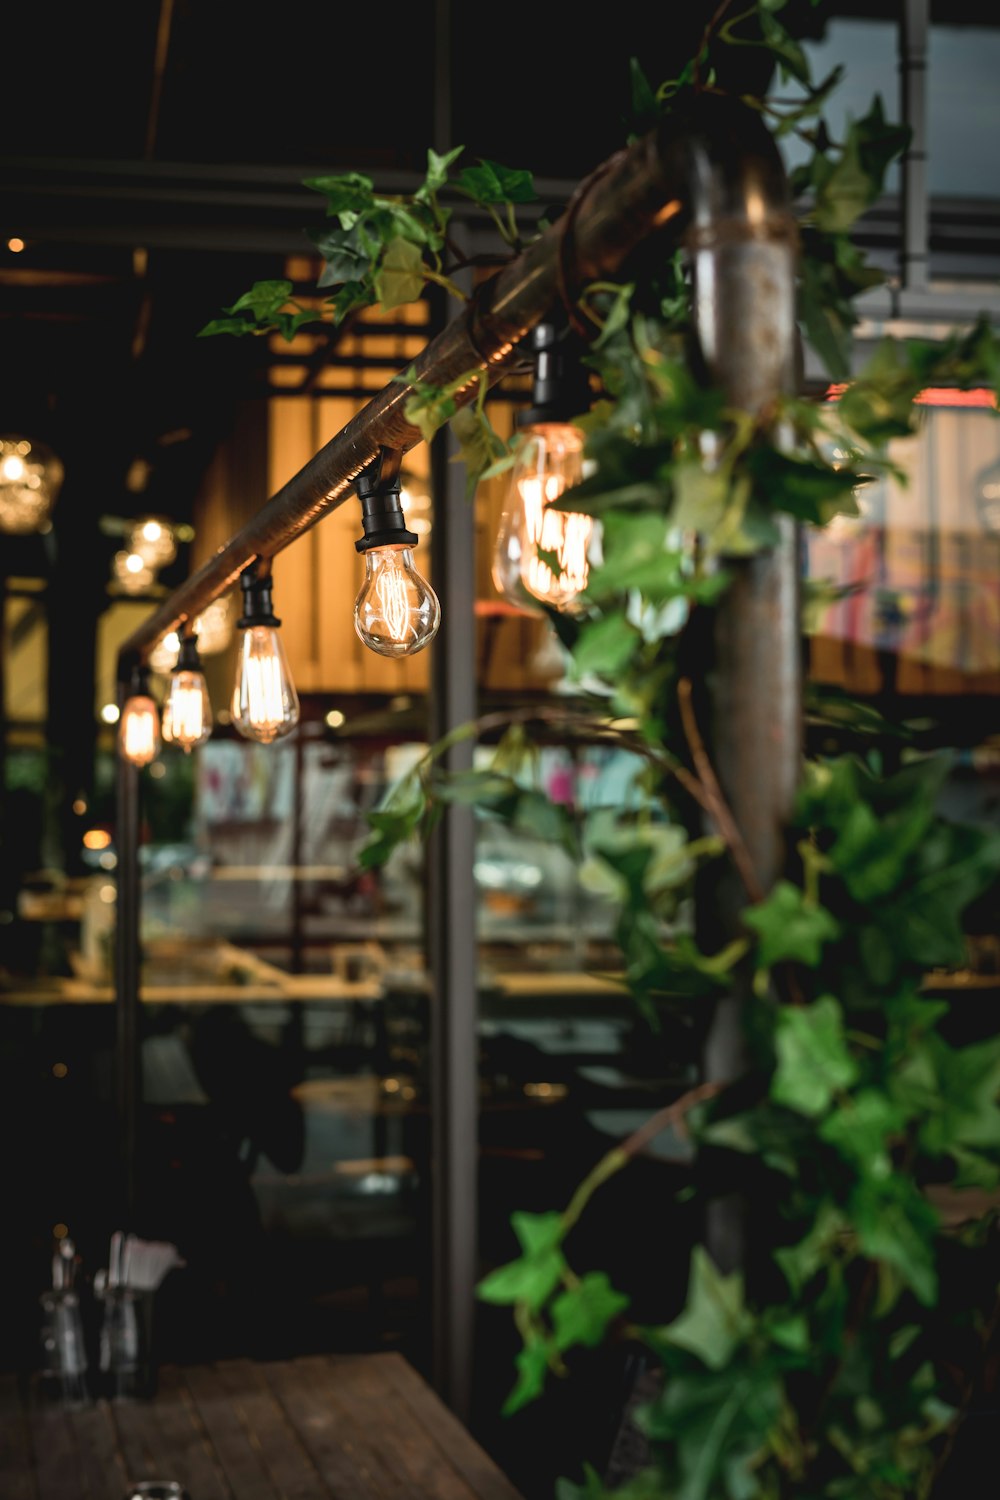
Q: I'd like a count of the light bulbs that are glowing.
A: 5